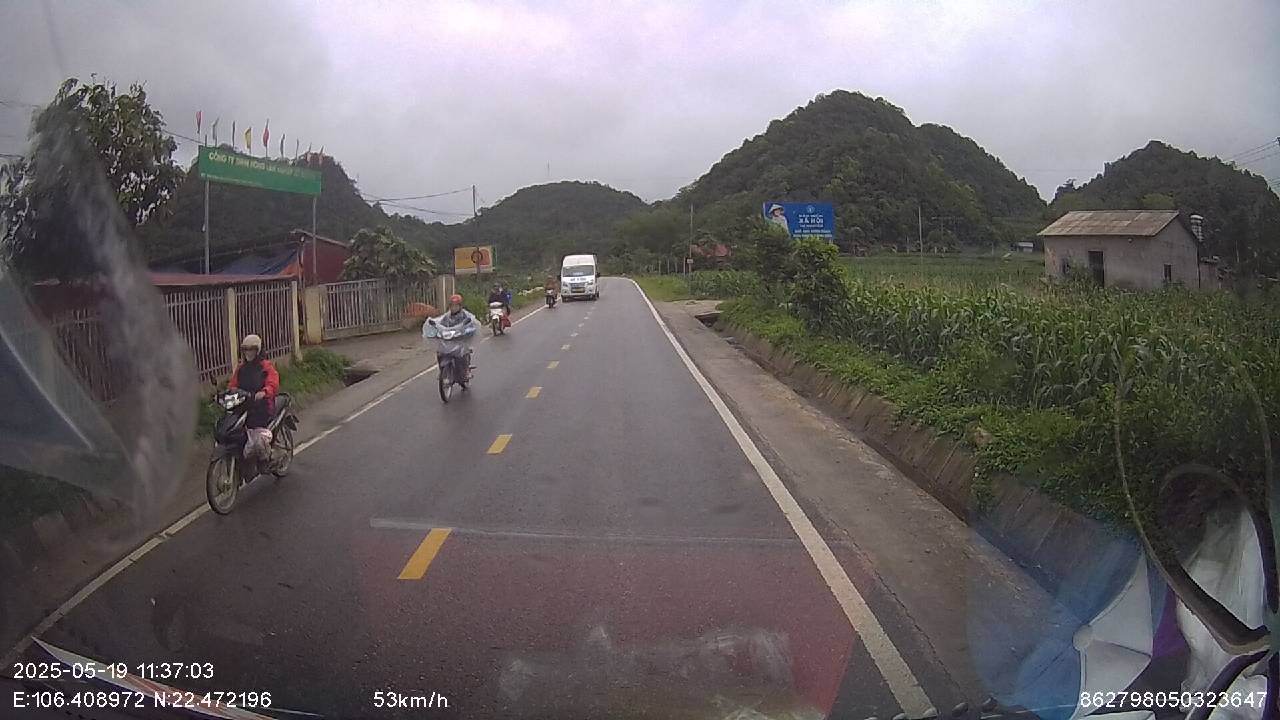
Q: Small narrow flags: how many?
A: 9